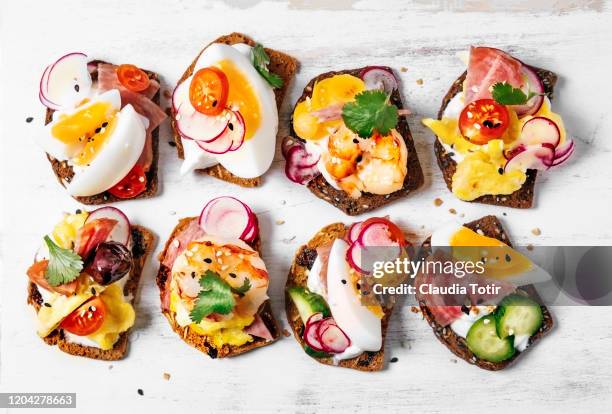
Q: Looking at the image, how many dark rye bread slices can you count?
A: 8